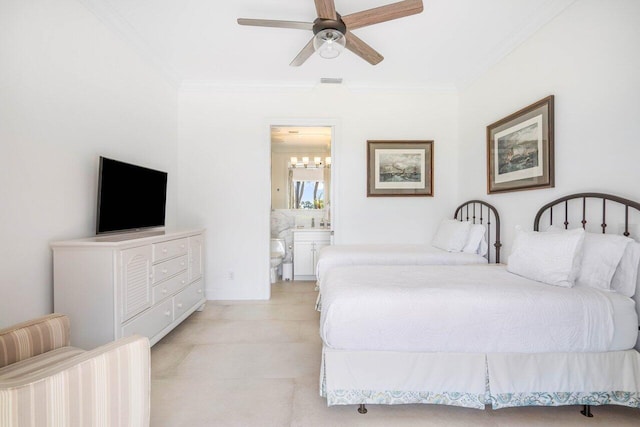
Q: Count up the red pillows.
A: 0